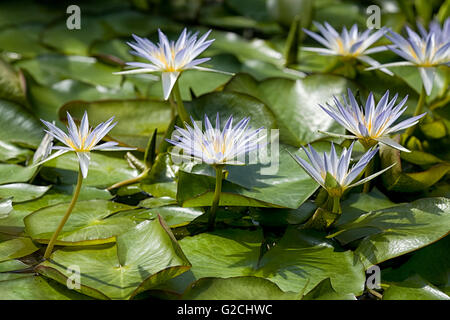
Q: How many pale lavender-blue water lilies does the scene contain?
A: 7